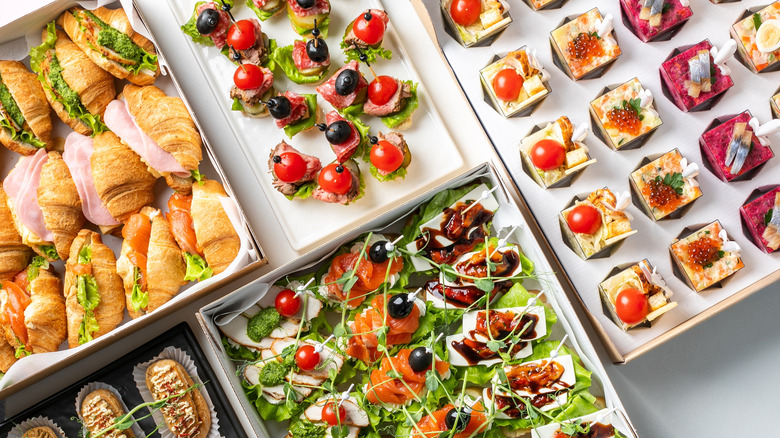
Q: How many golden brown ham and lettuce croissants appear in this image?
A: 3